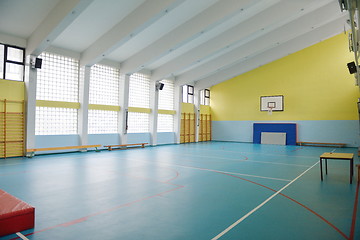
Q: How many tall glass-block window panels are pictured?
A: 4